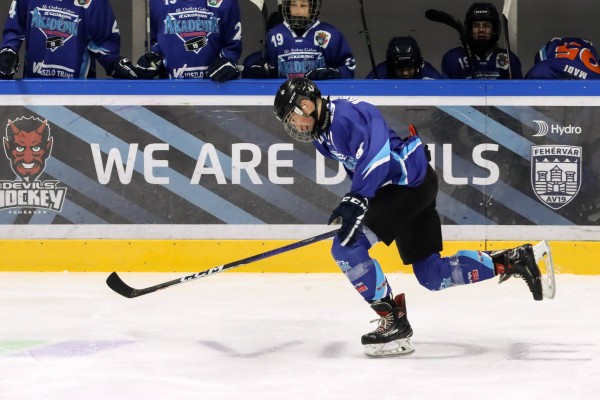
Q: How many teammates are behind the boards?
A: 6